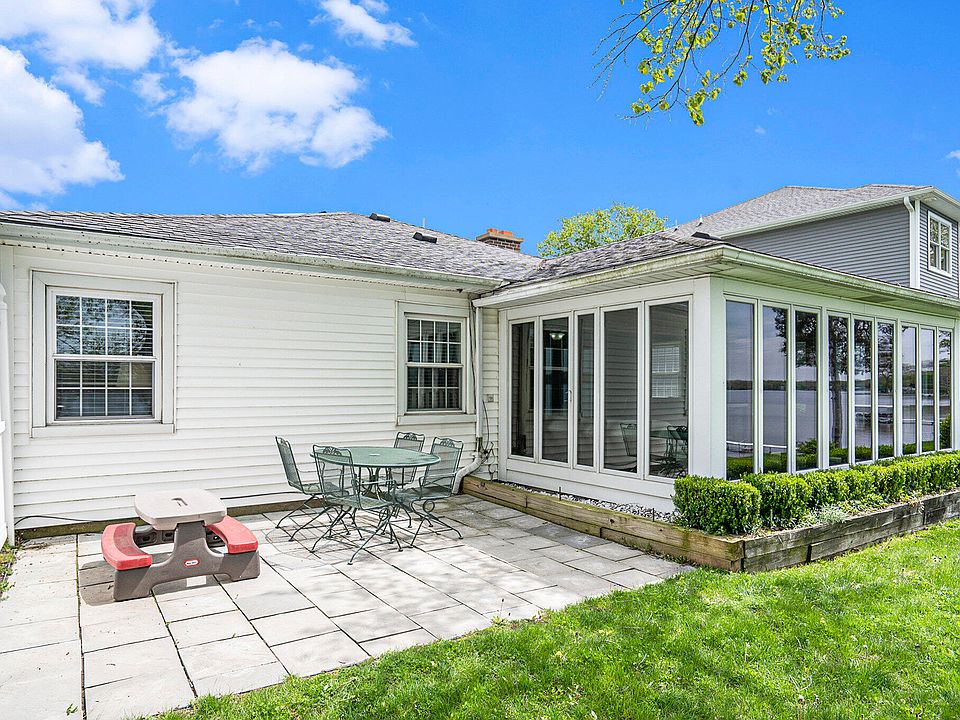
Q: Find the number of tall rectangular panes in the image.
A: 14